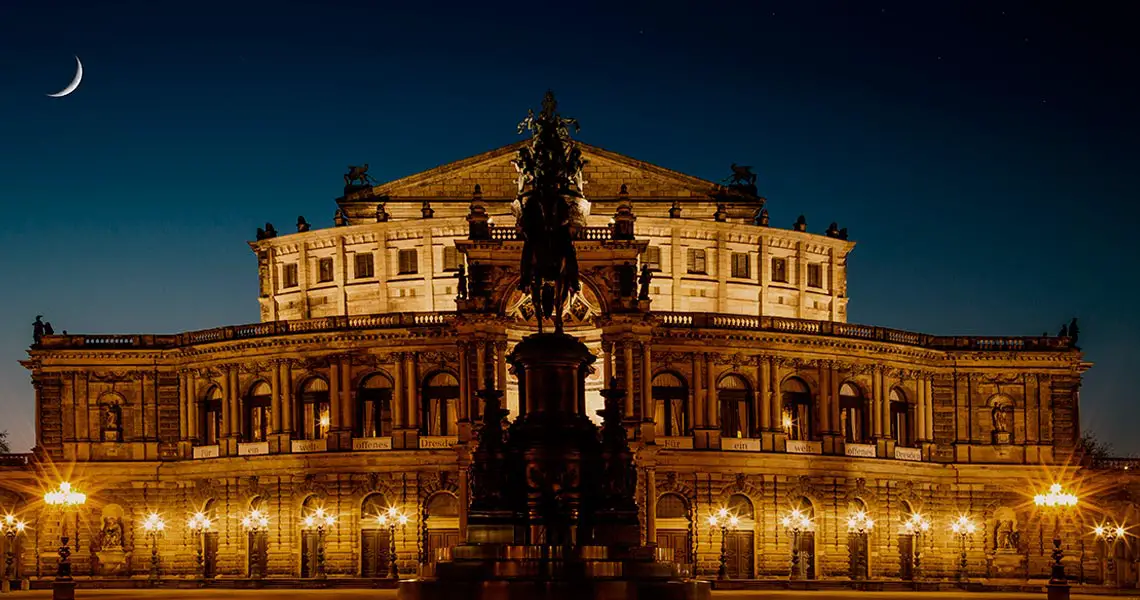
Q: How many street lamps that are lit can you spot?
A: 14